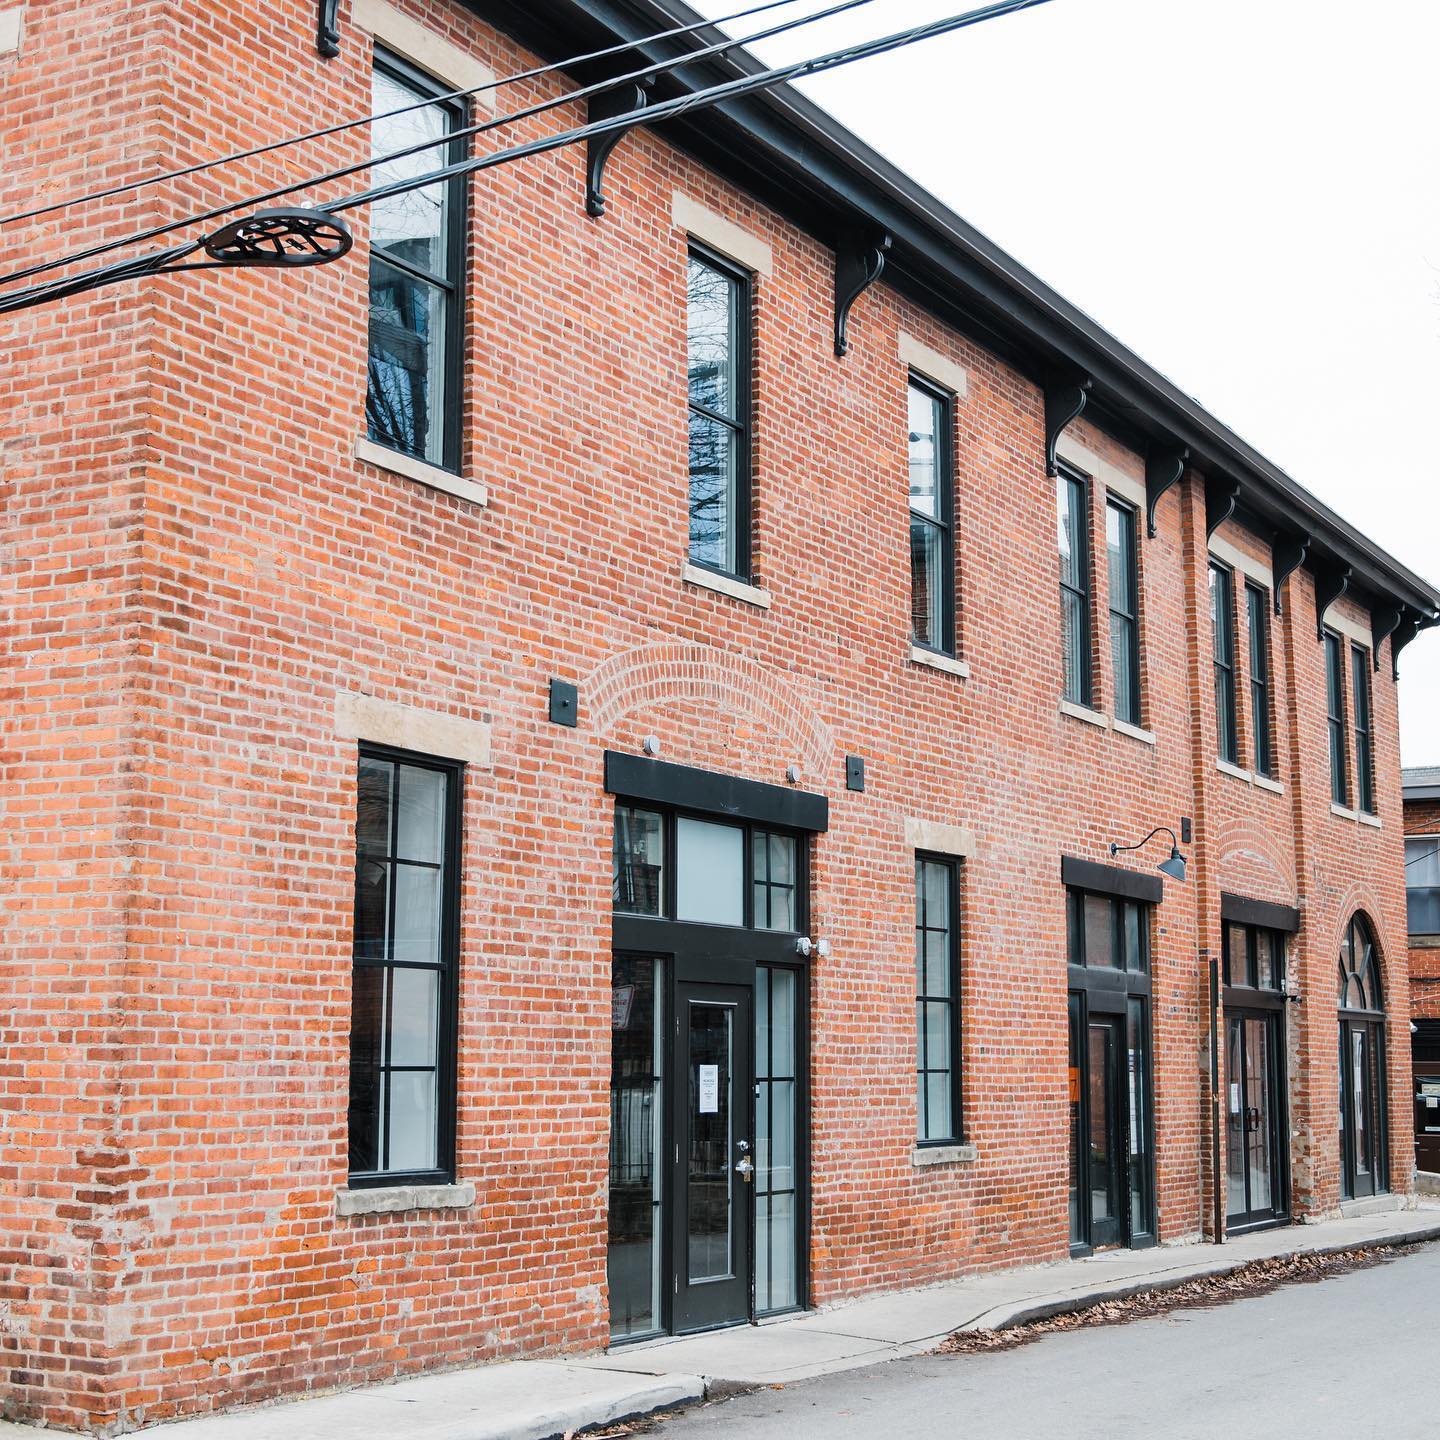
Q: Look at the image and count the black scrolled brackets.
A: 10